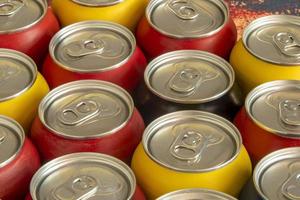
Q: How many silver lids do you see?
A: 14